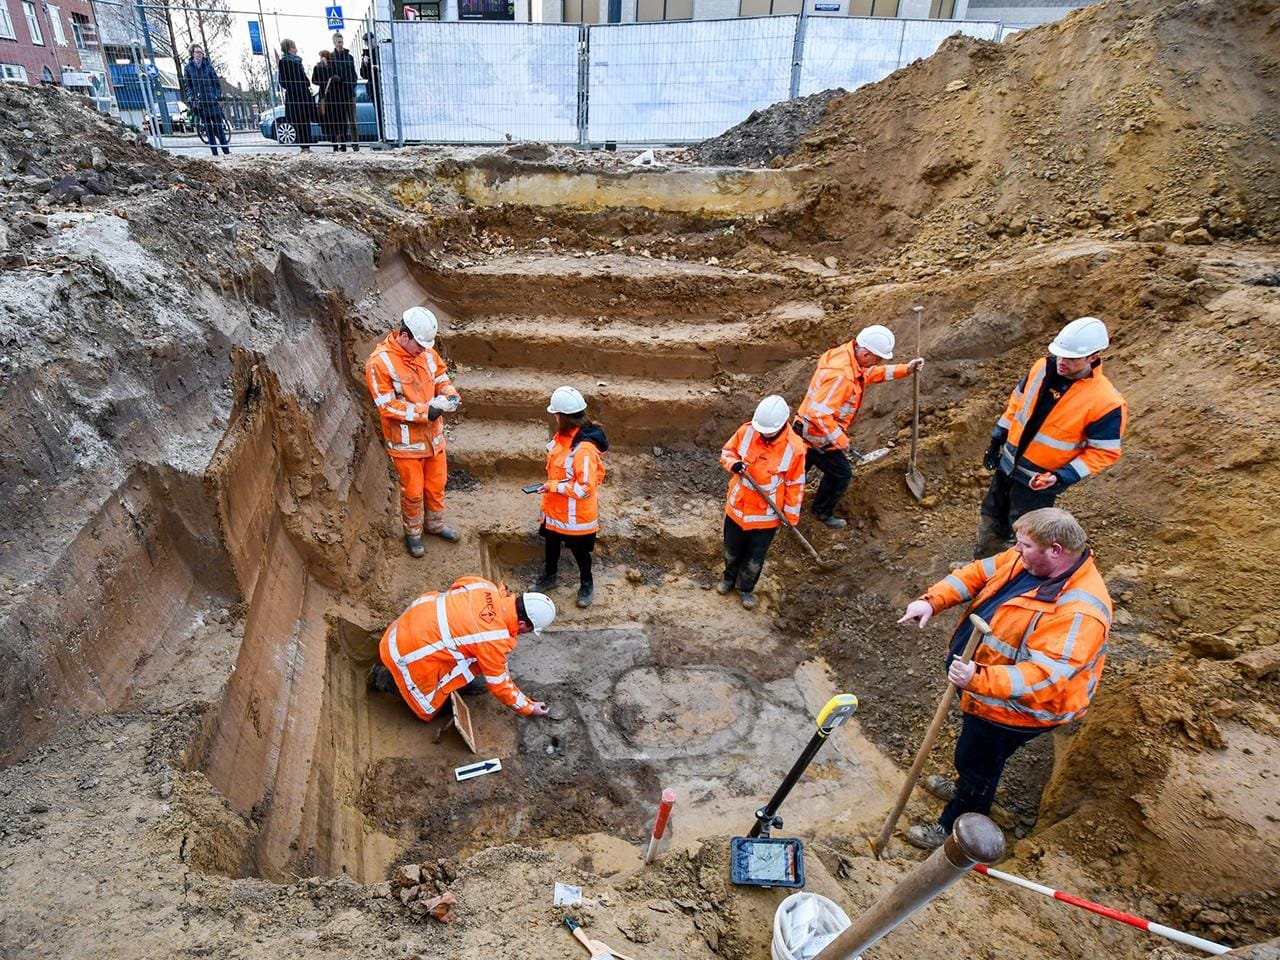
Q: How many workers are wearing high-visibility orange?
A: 7